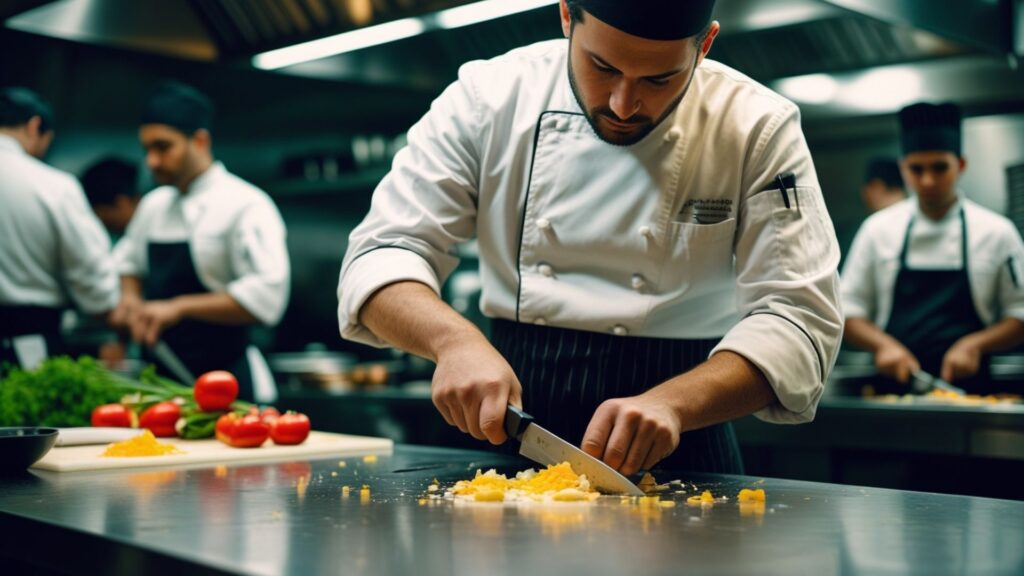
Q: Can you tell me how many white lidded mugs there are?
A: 0